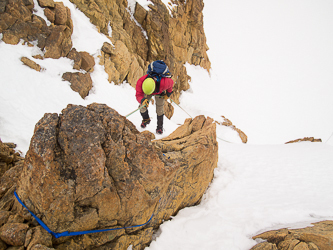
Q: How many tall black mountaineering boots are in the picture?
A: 2